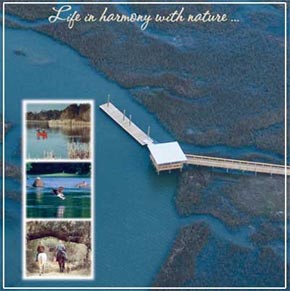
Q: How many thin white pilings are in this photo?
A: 4